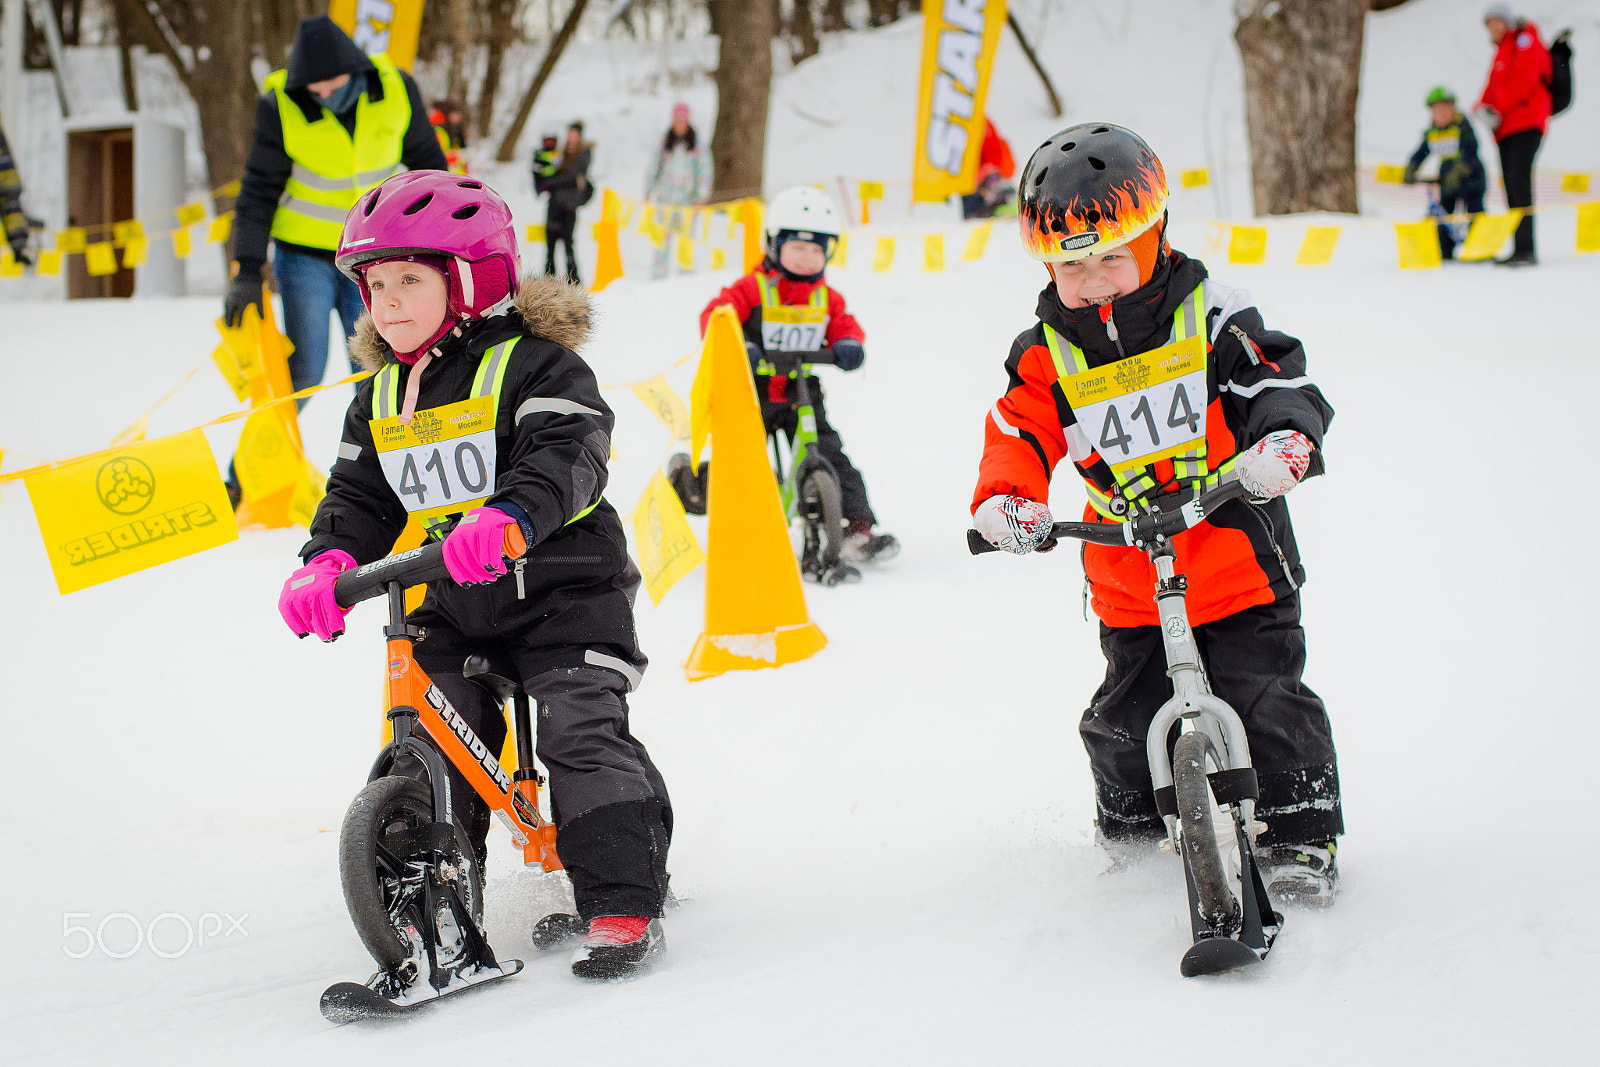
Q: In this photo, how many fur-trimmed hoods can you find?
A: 1